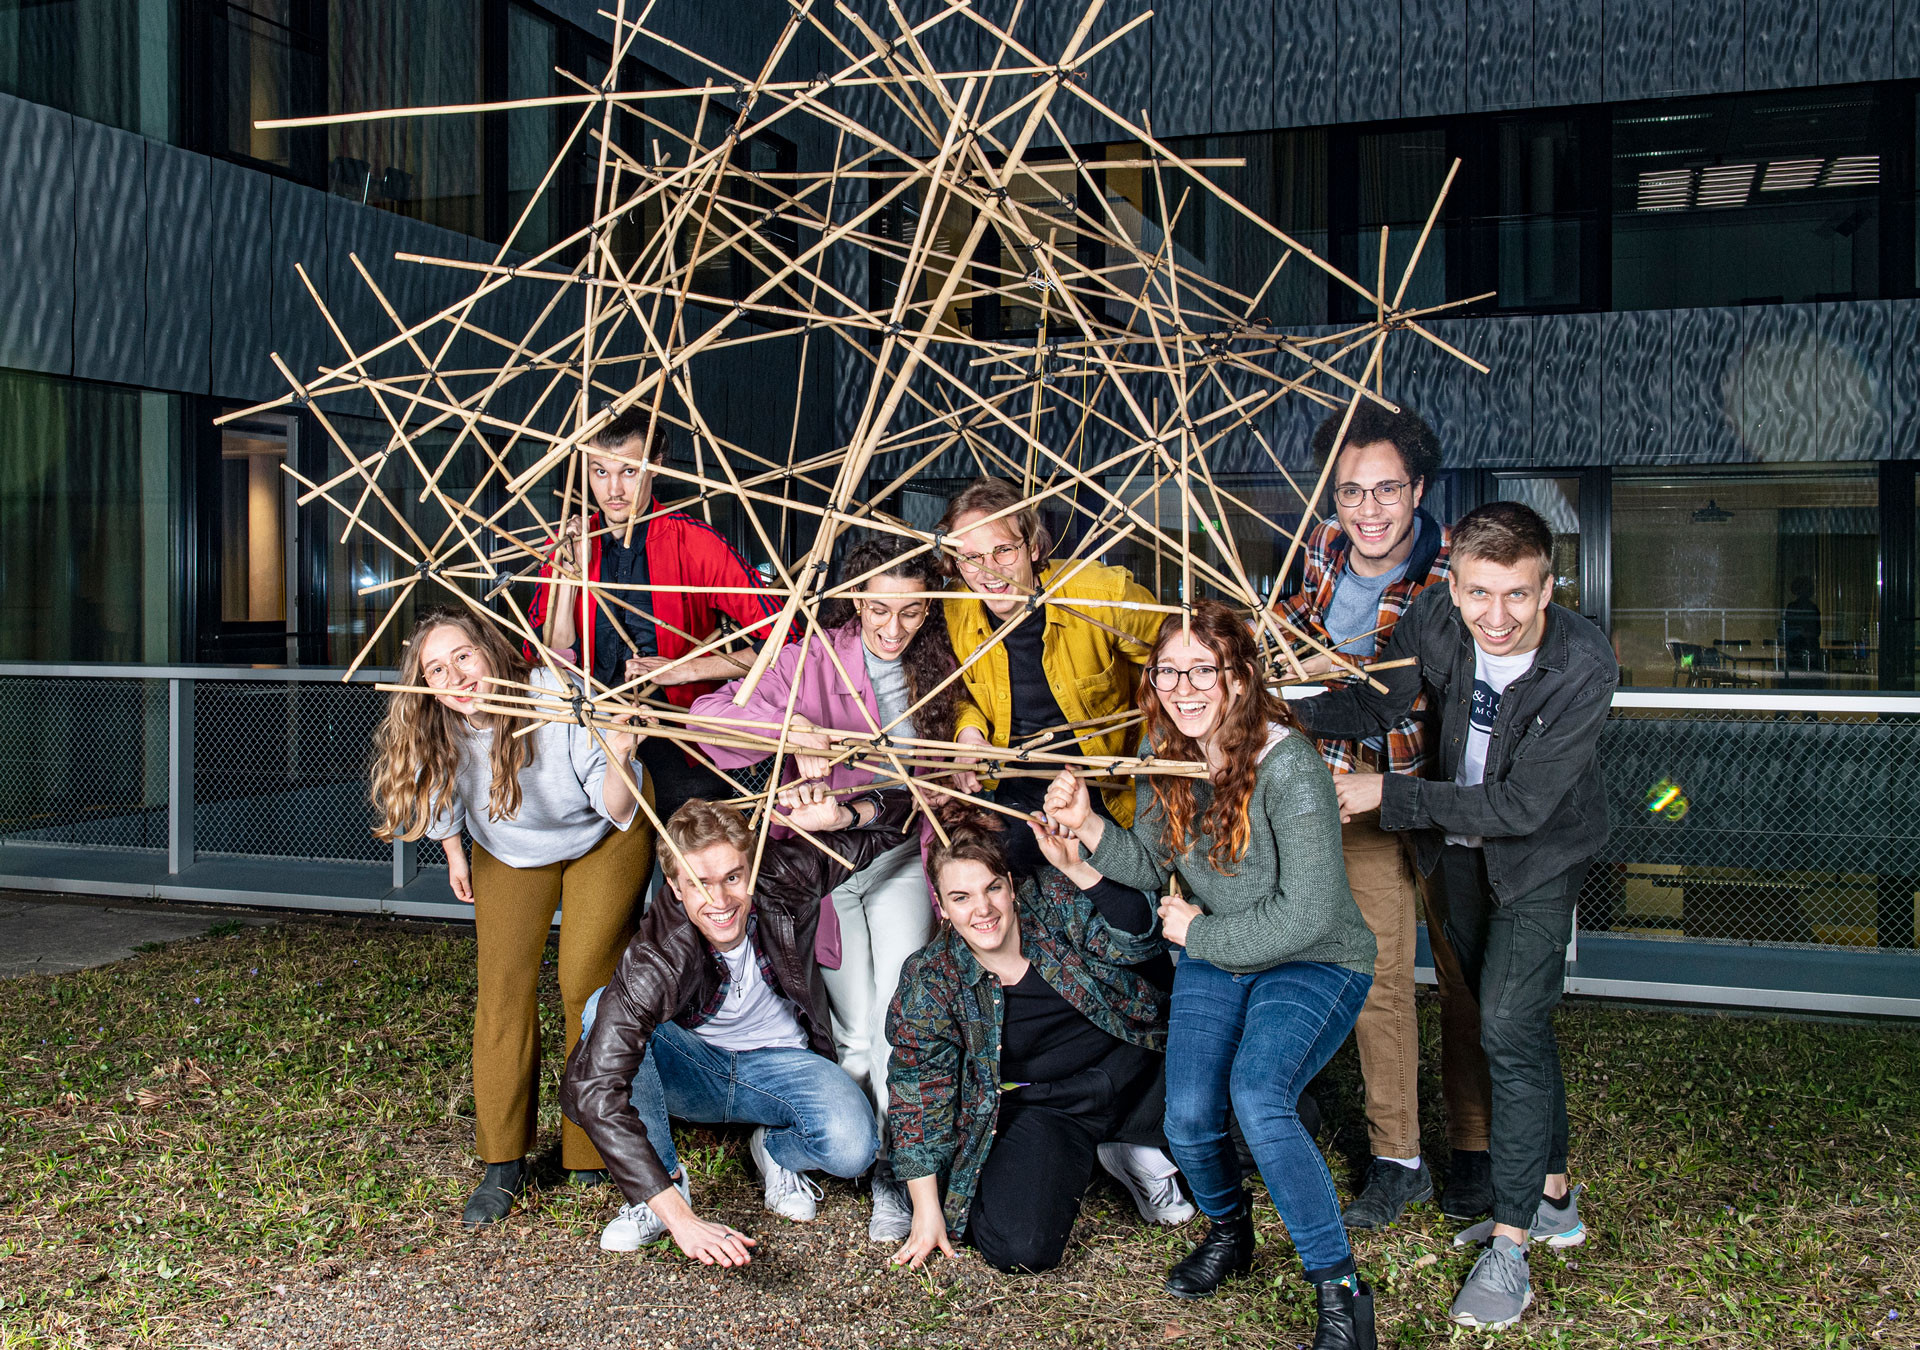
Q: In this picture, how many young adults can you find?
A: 9